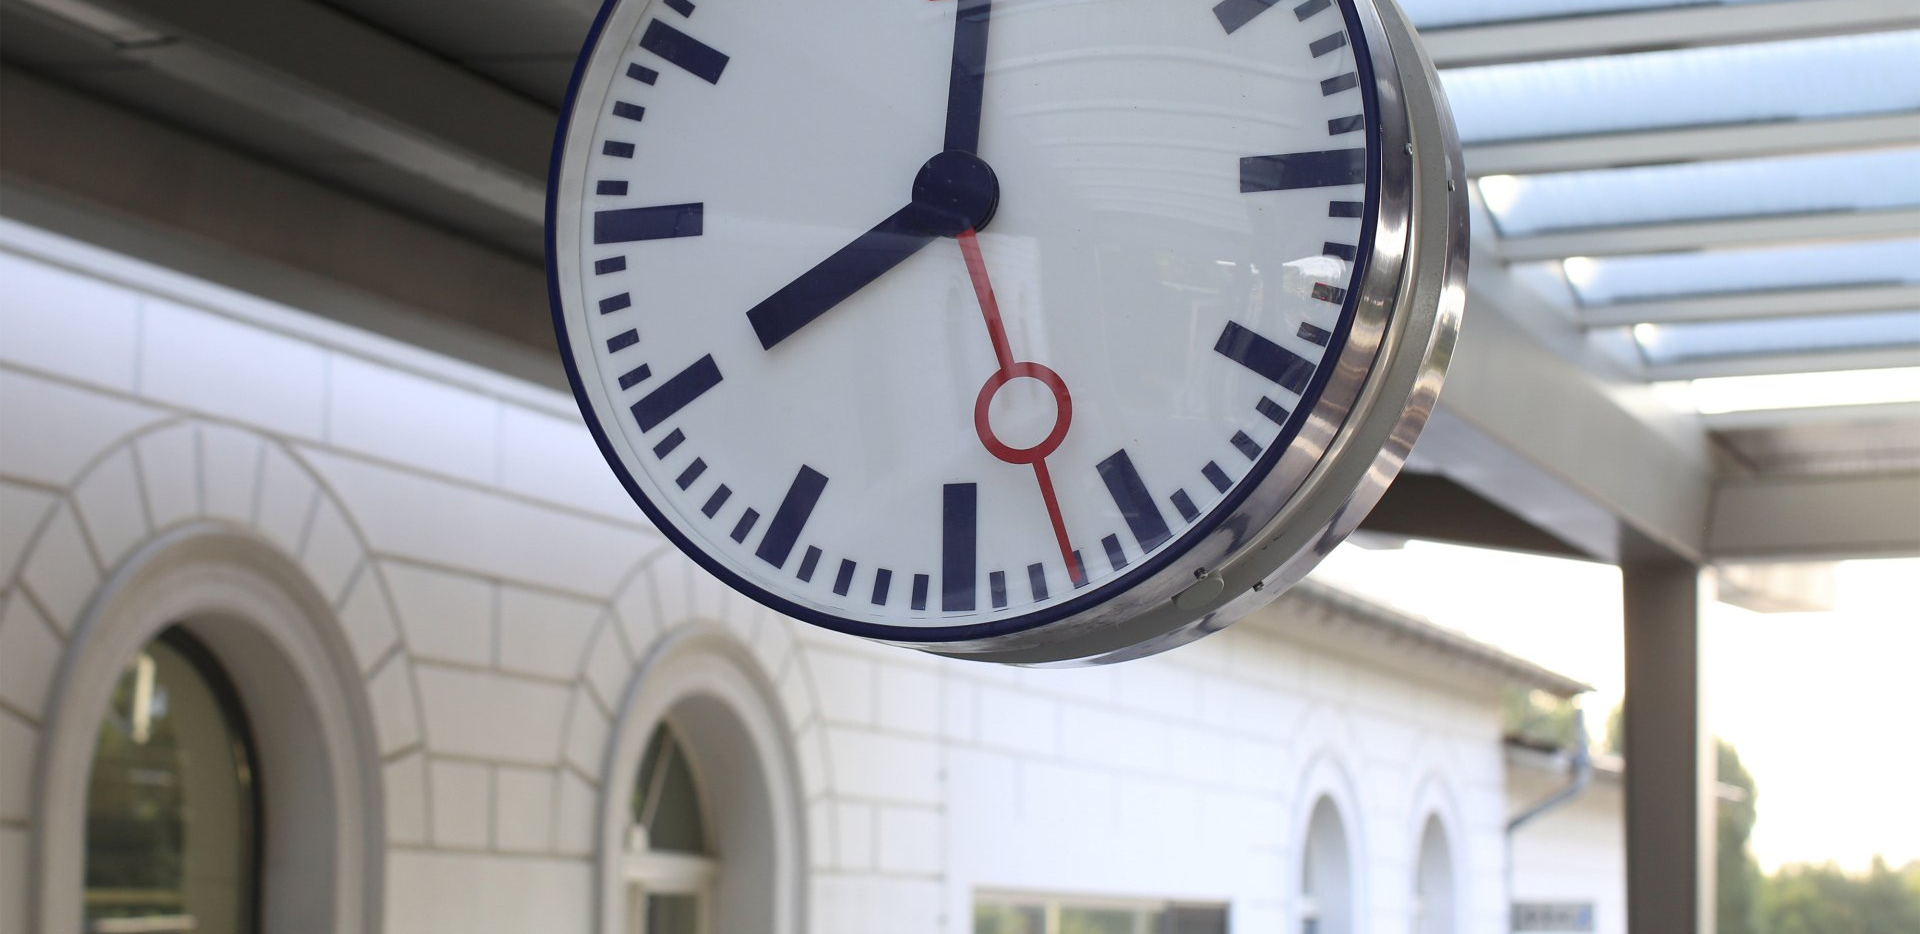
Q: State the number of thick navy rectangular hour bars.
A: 9